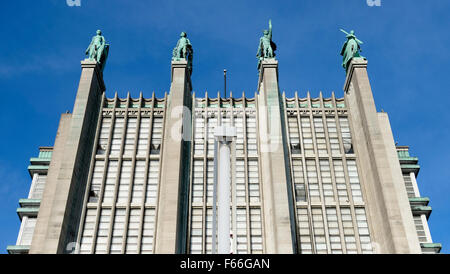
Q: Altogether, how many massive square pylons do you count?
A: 4